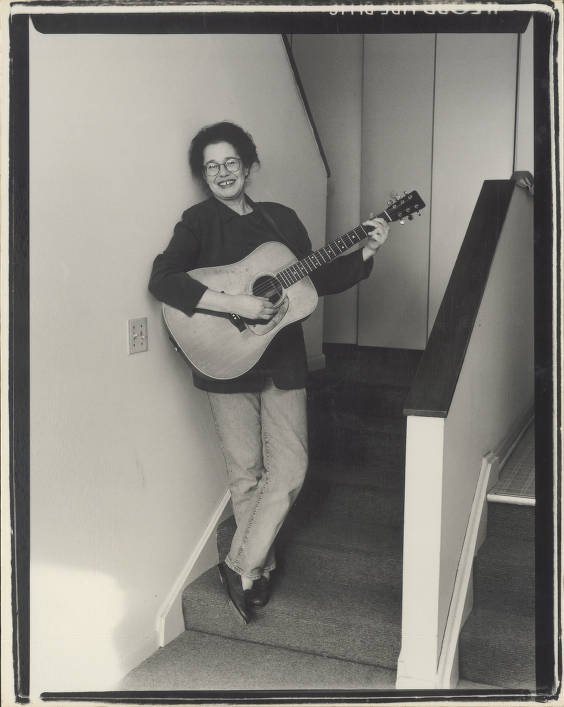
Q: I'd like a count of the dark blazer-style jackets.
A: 1